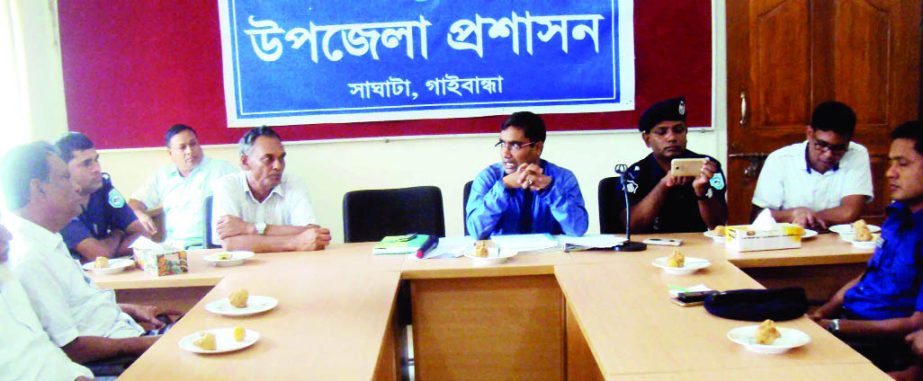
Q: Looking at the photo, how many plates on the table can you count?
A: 11